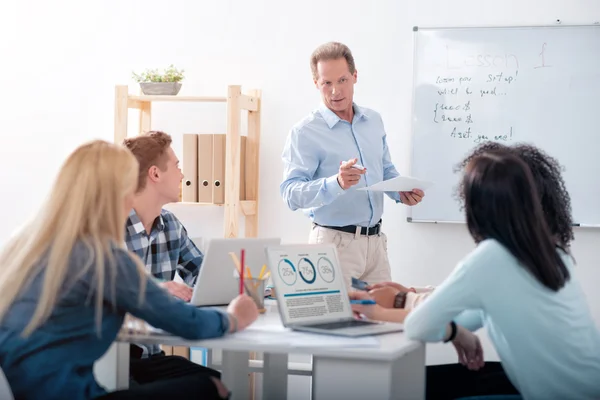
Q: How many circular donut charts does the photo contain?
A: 3